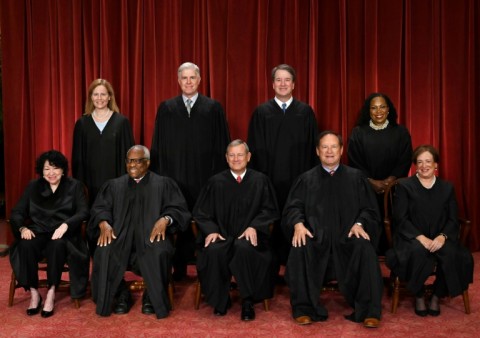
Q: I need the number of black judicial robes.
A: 9